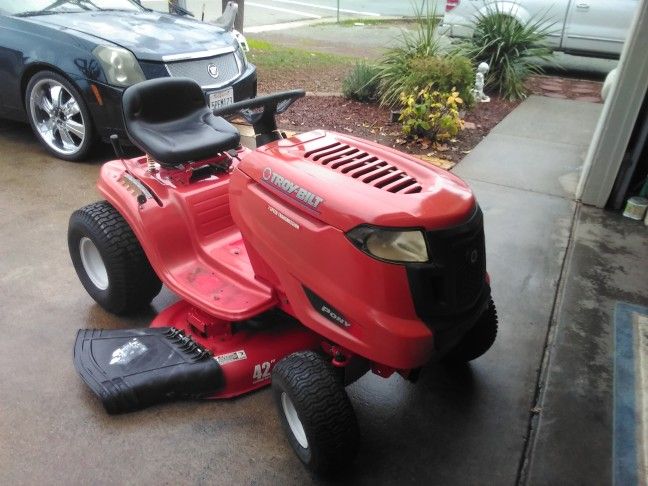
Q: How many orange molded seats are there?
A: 0